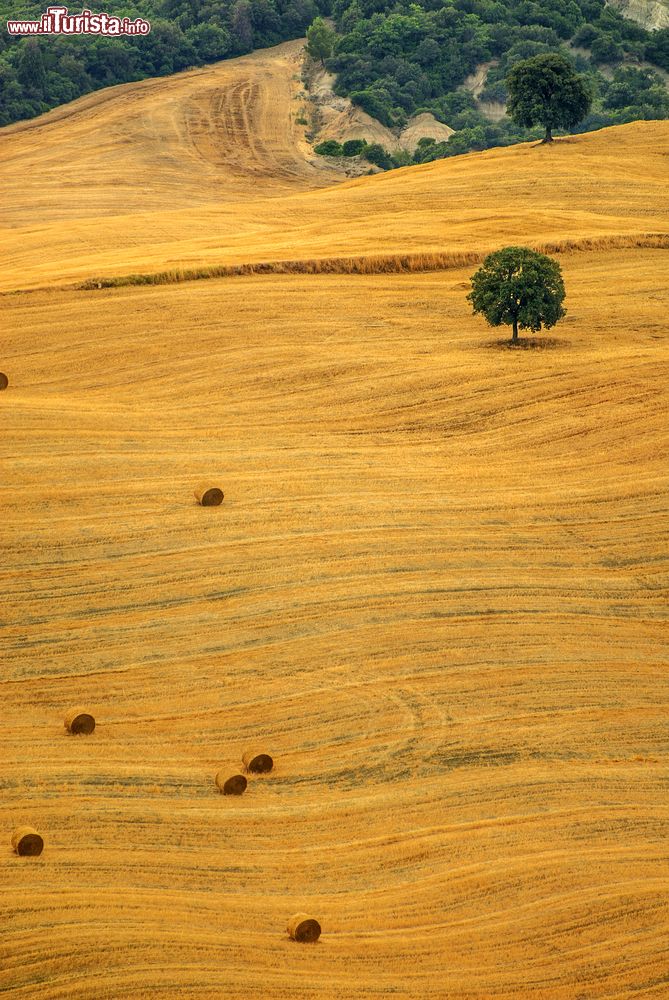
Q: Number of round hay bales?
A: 7